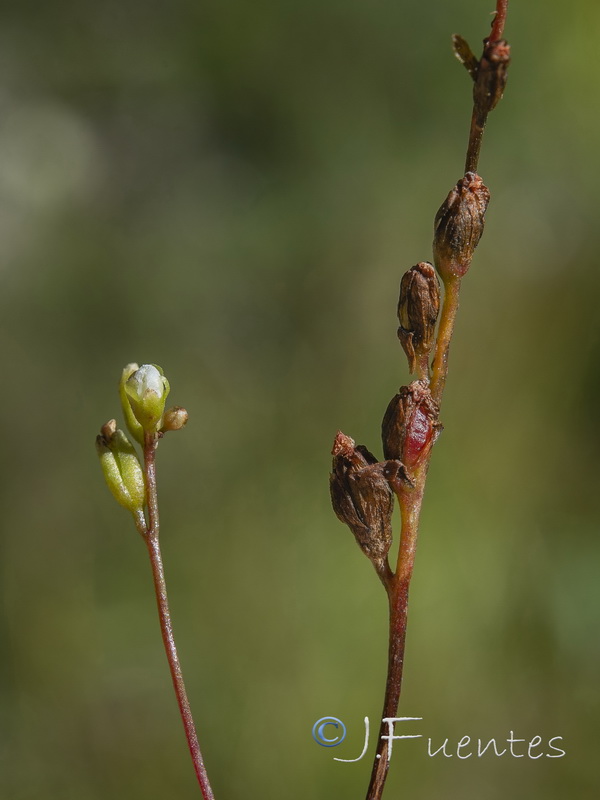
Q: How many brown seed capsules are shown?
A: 5